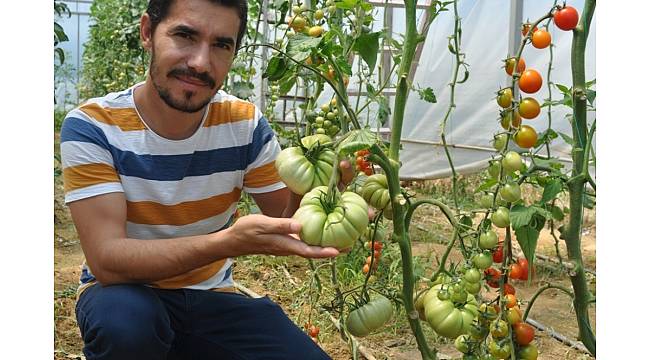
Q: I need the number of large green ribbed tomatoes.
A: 5